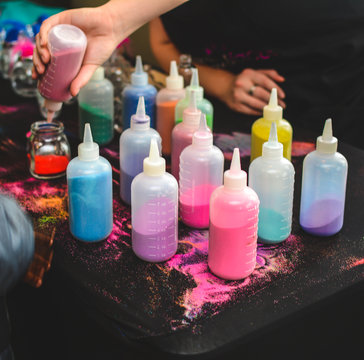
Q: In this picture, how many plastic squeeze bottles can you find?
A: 14